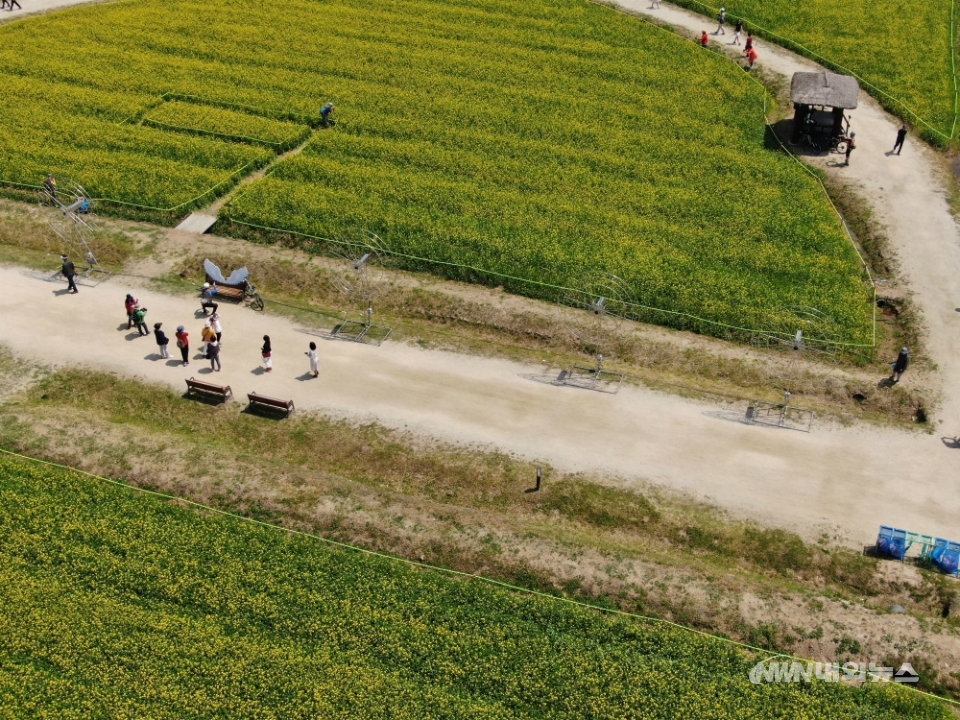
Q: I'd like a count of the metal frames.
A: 4